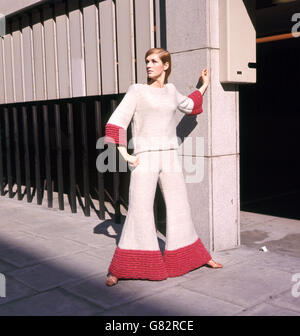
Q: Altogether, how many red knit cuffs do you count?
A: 4